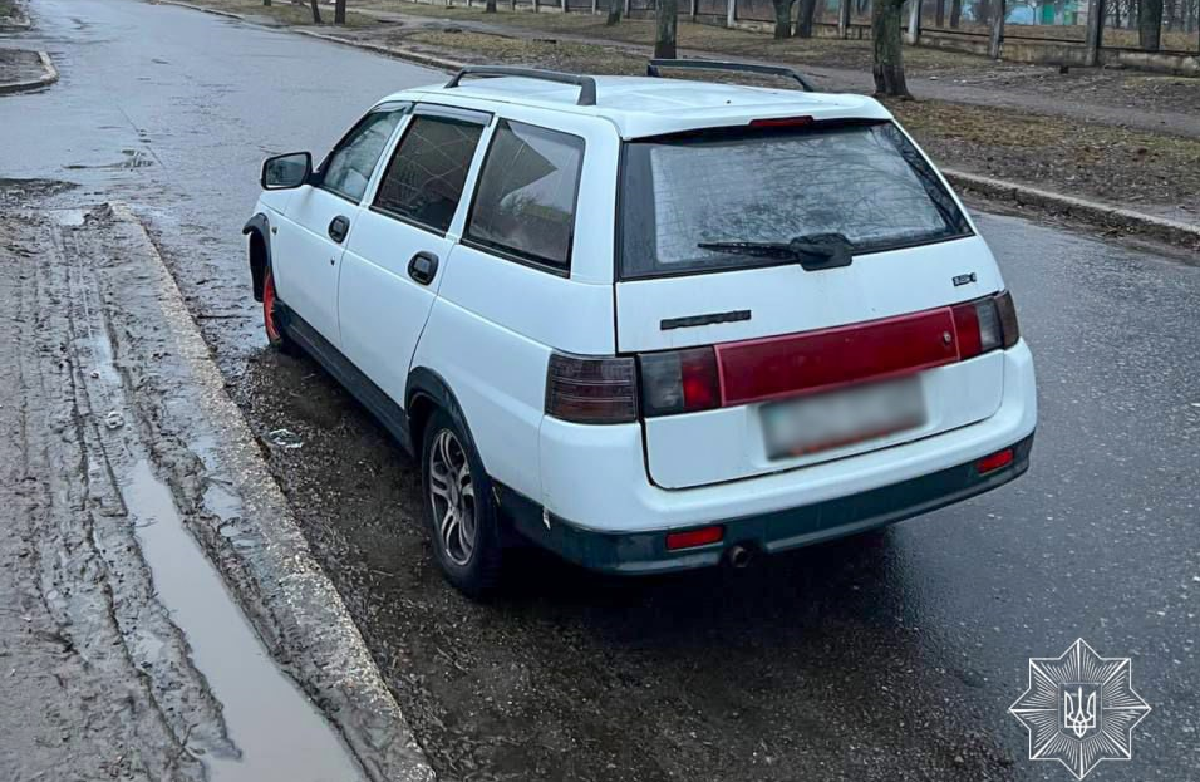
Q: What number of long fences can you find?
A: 1